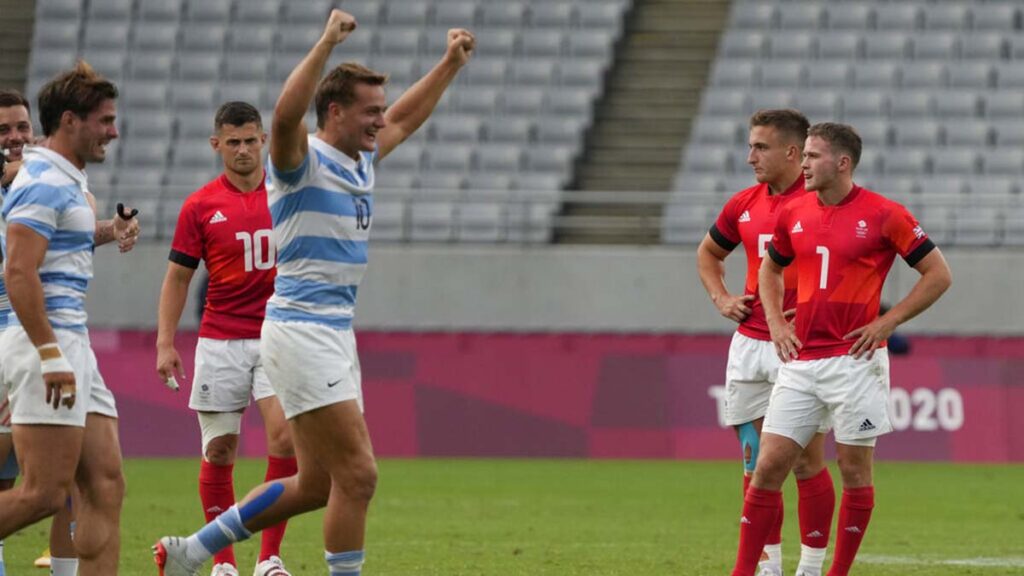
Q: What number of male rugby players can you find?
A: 6